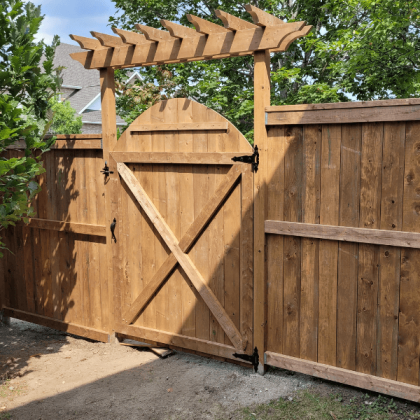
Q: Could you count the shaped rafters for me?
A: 8